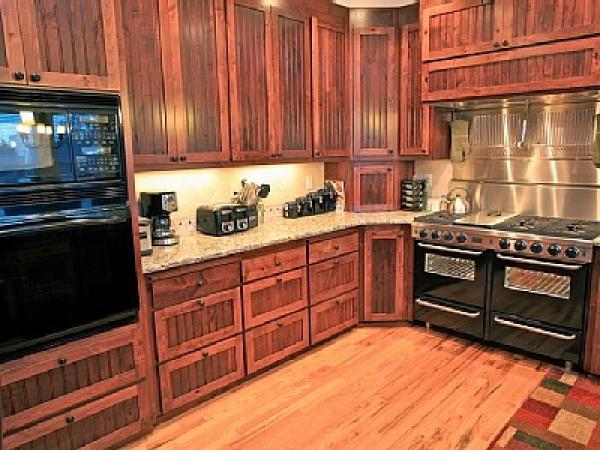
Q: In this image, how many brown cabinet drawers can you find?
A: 11